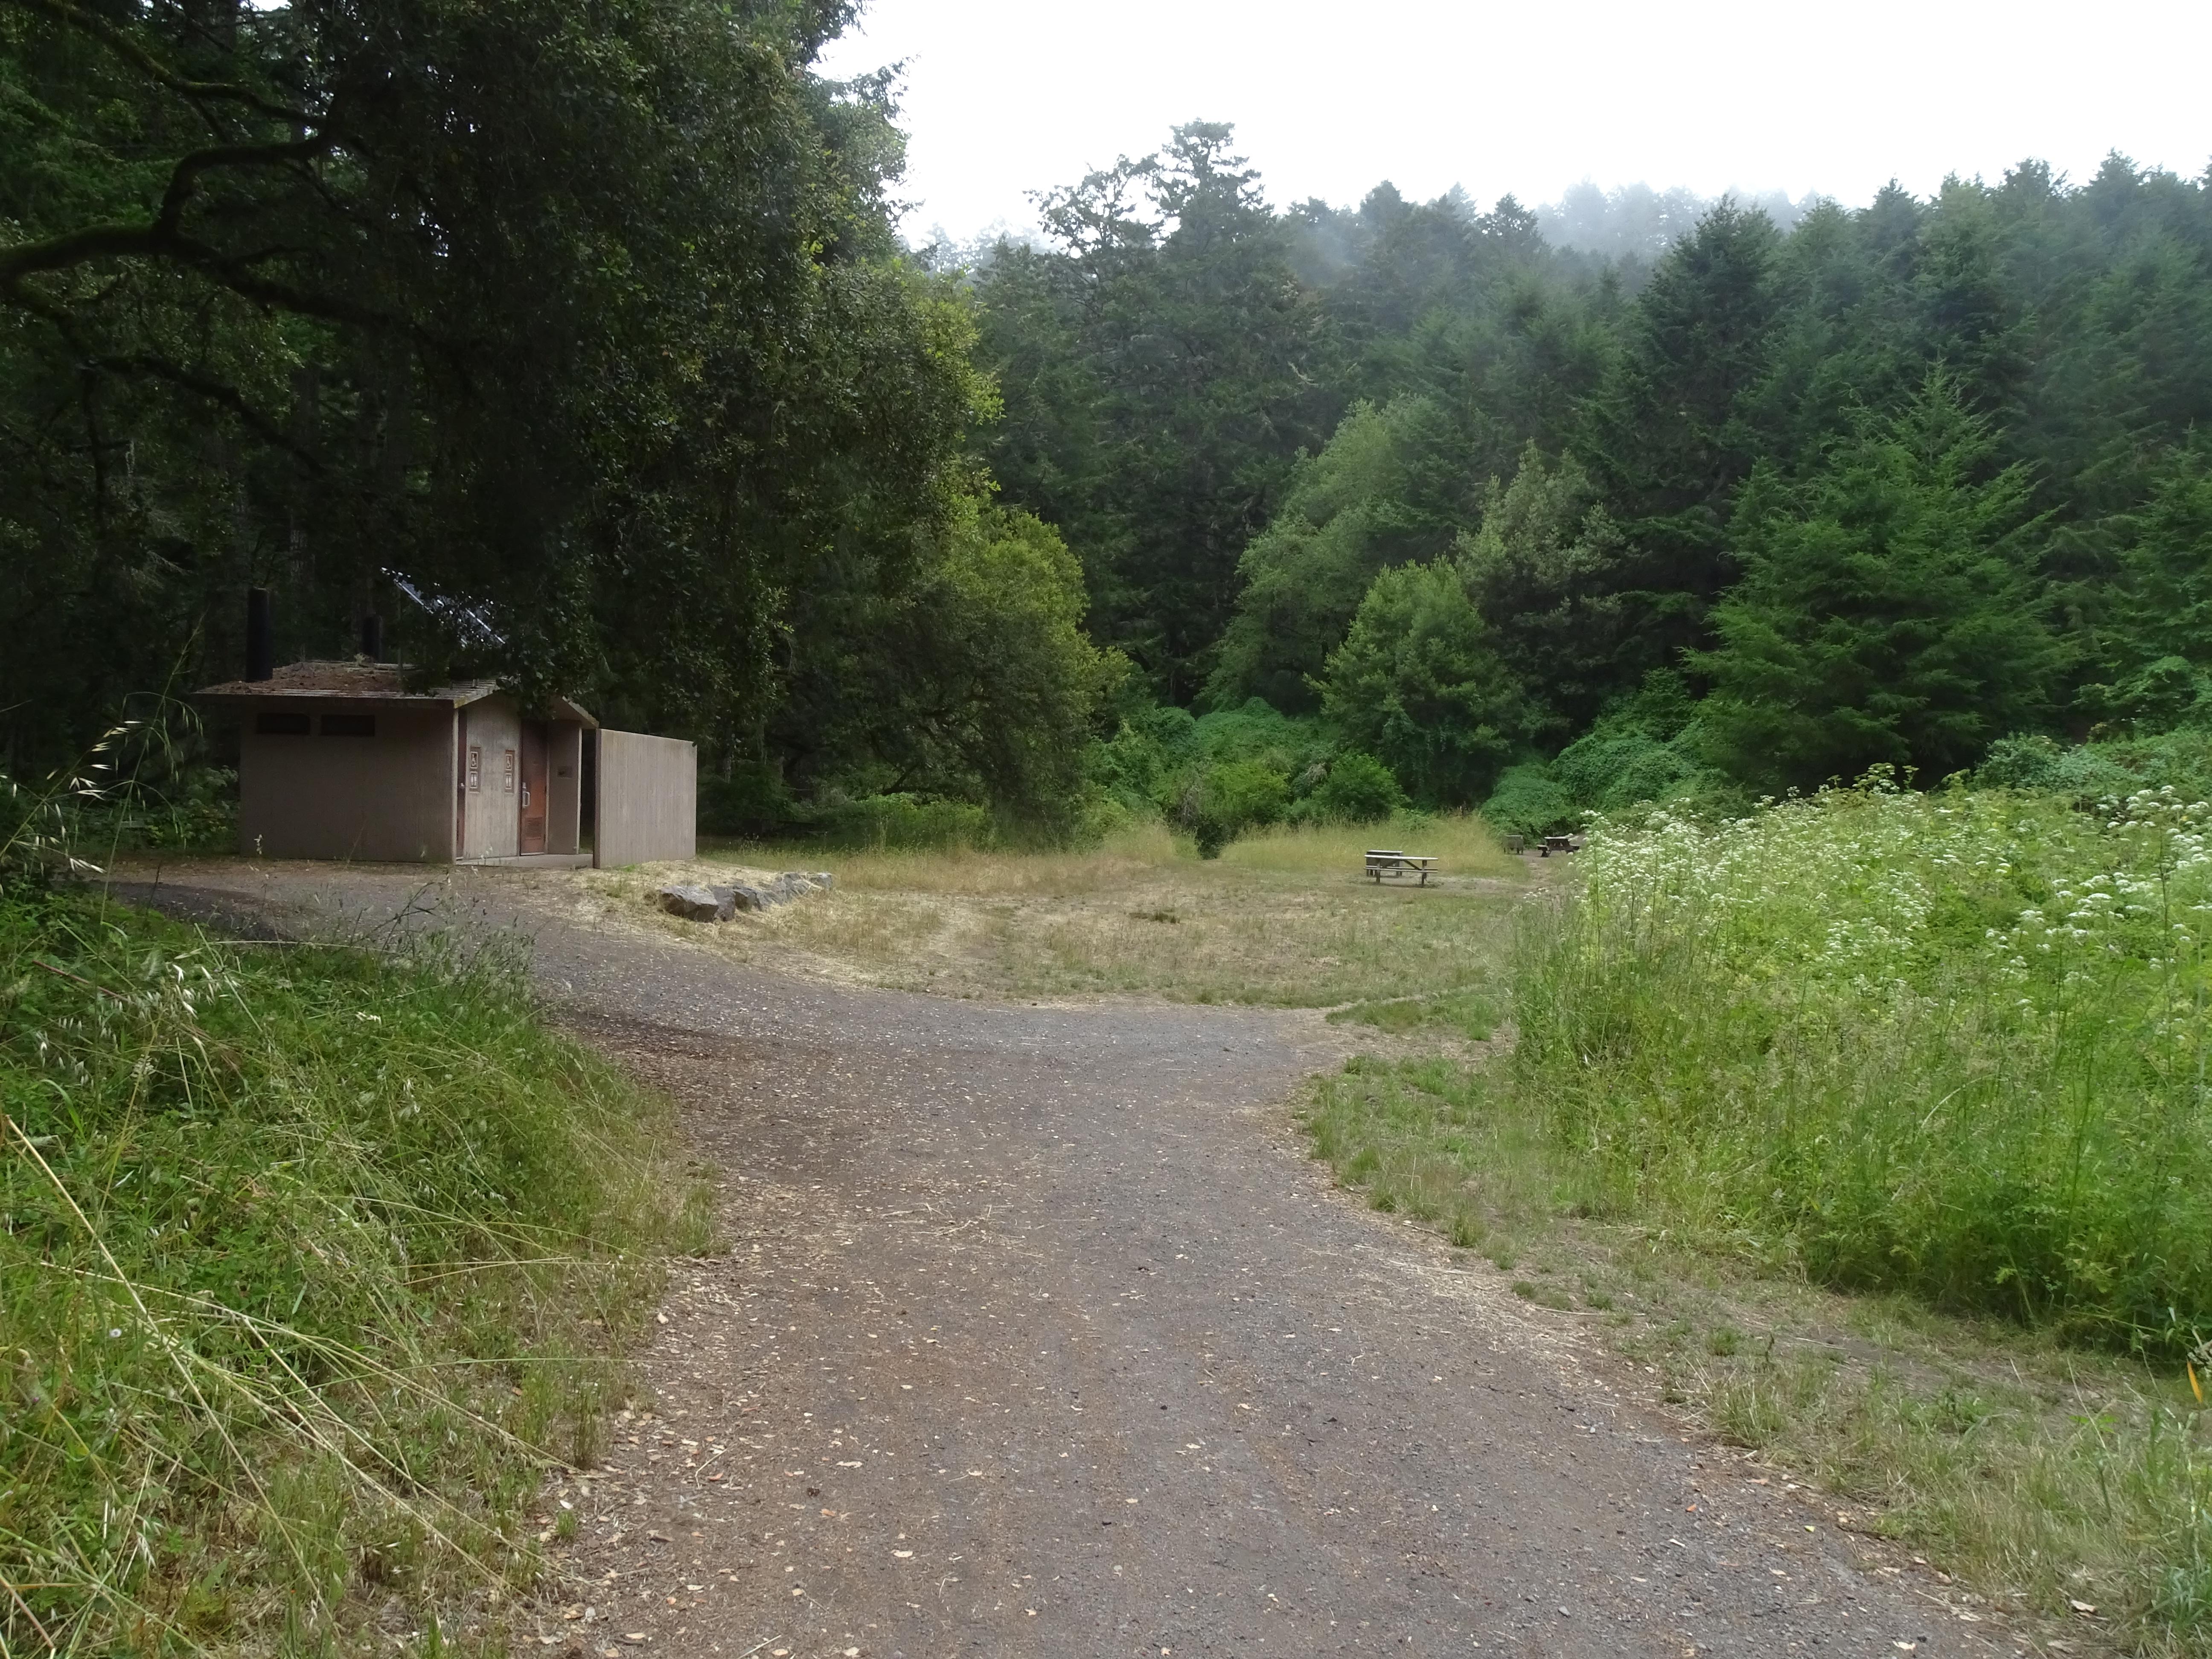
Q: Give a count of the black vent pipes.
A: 2